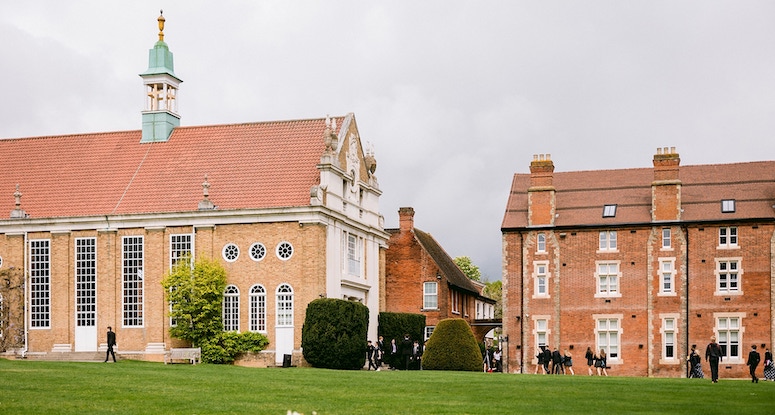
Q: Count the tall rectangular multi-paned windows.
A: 4